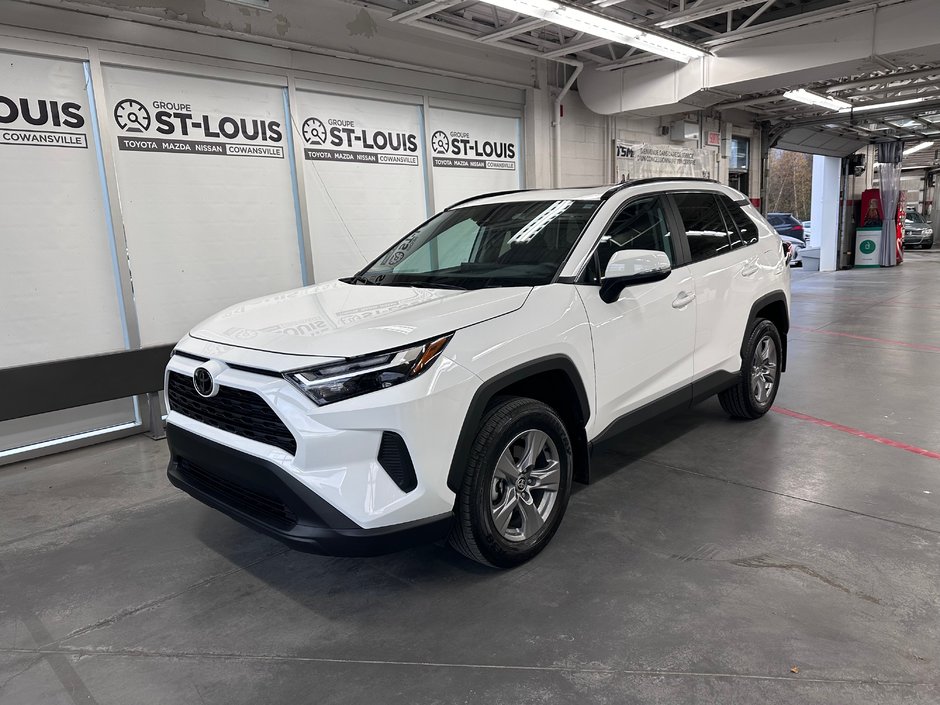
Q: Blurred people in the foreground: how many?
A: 0